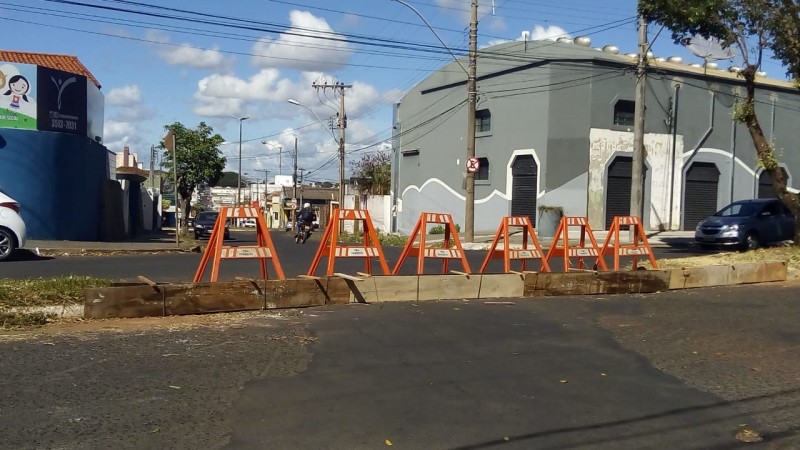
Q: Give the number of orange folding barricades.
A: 6